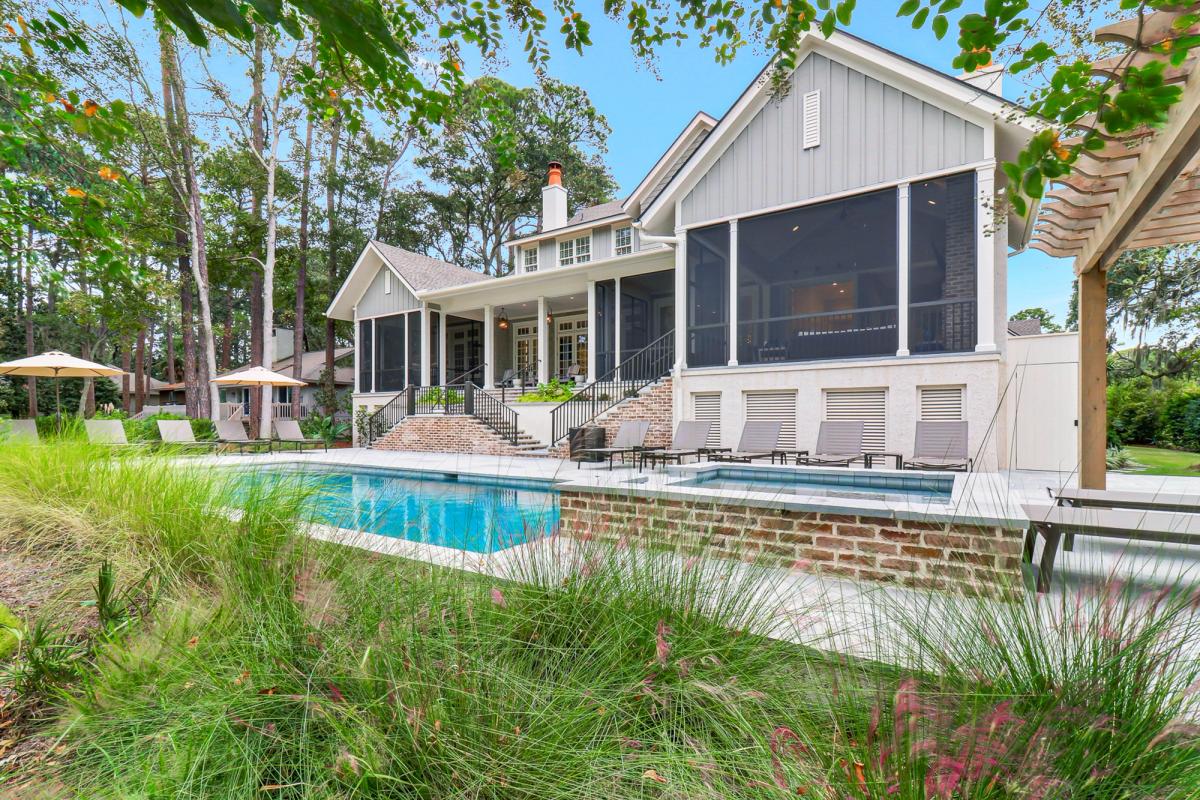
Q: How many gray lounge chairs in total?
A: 12